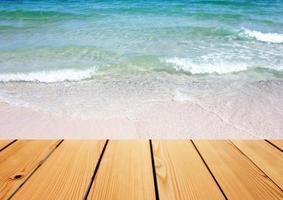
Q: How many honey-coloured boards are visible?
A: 8